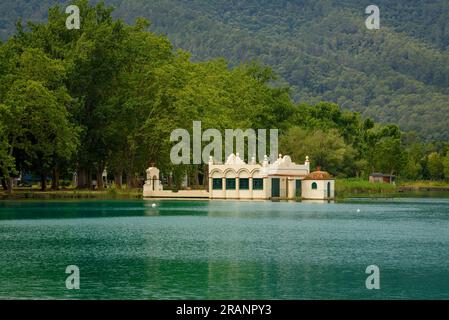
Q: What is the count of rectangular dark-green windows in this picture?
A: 4